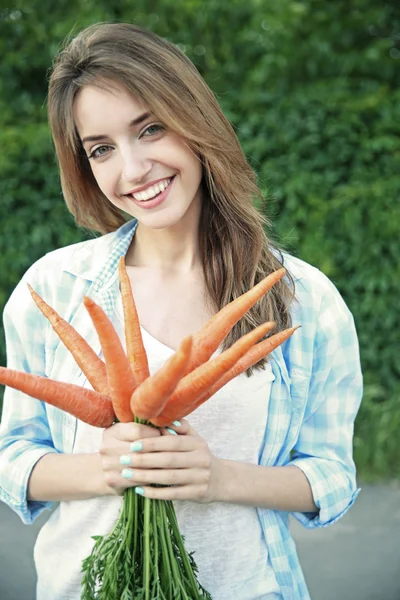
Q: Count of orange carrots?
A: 8